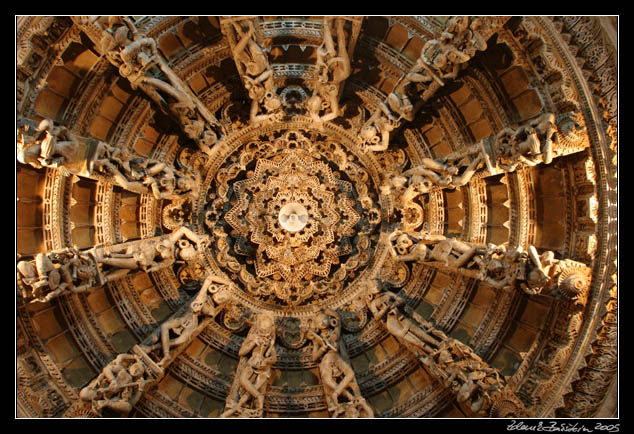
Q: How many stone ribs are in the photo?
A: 12